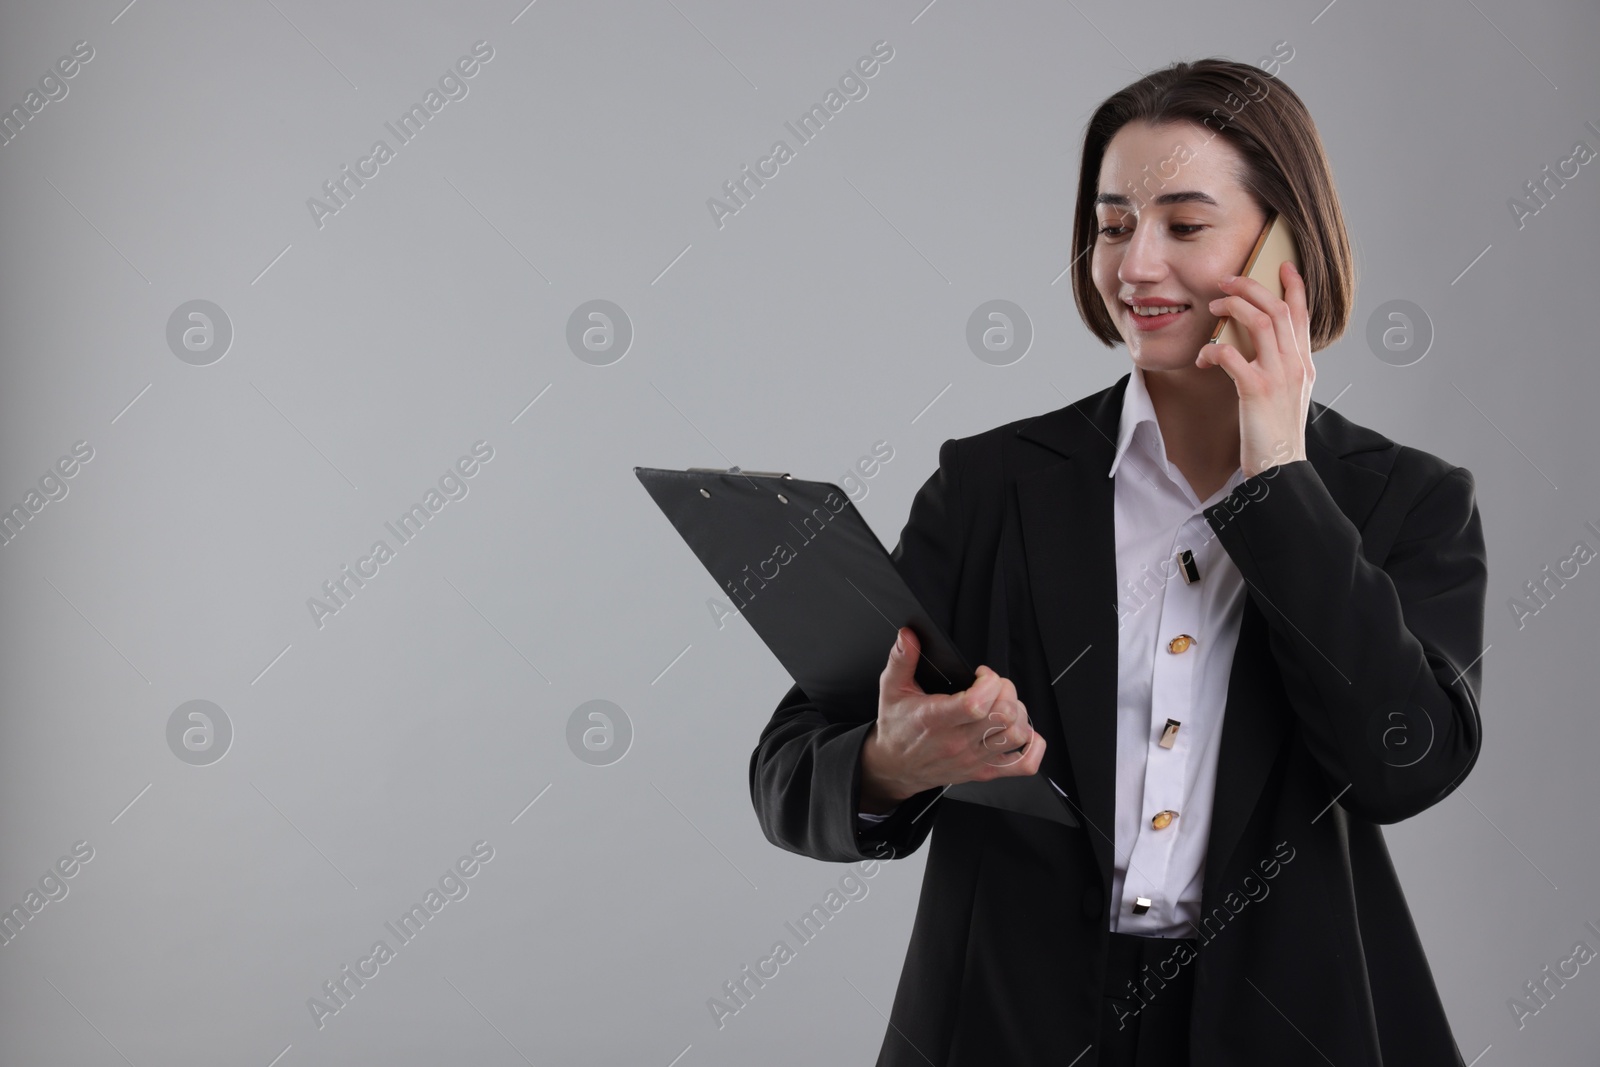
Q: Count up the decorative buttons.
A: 5